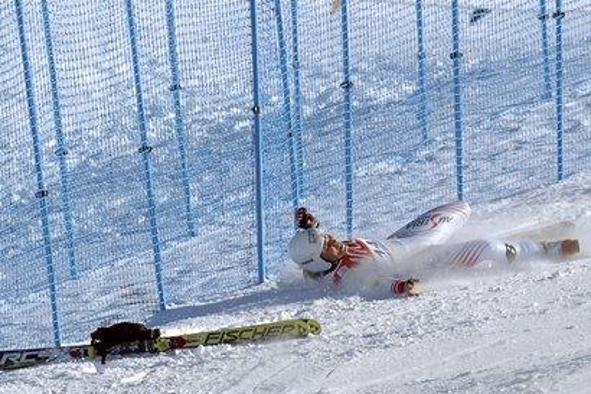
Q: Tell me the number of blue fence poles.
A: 12